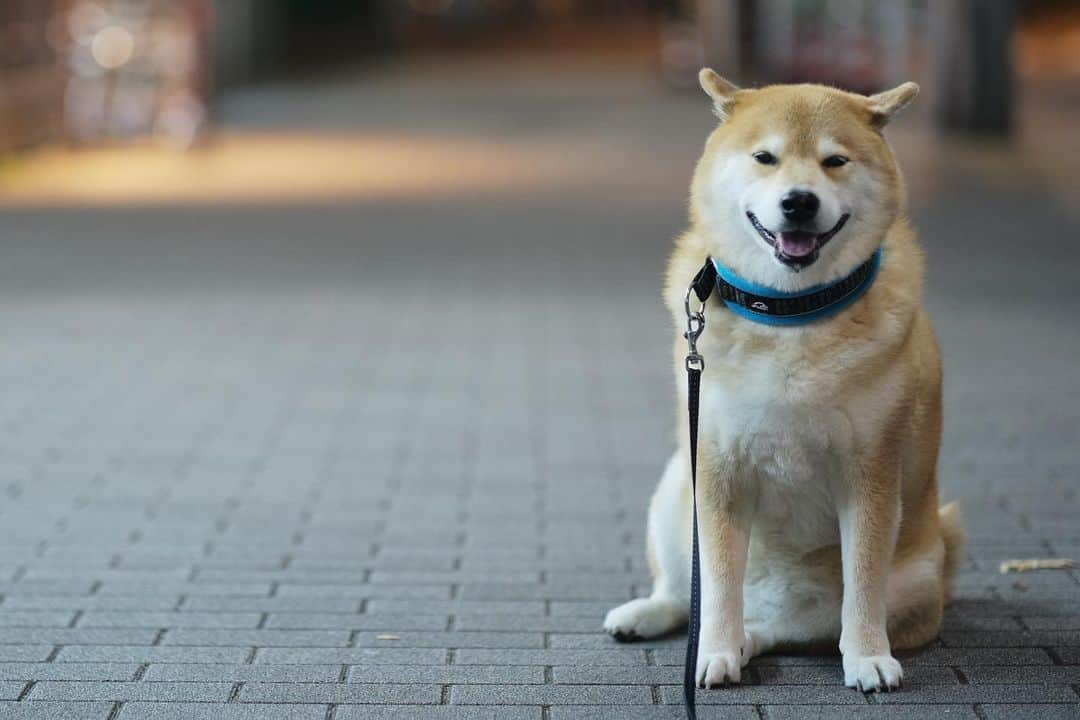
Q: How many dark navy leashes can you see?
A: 1